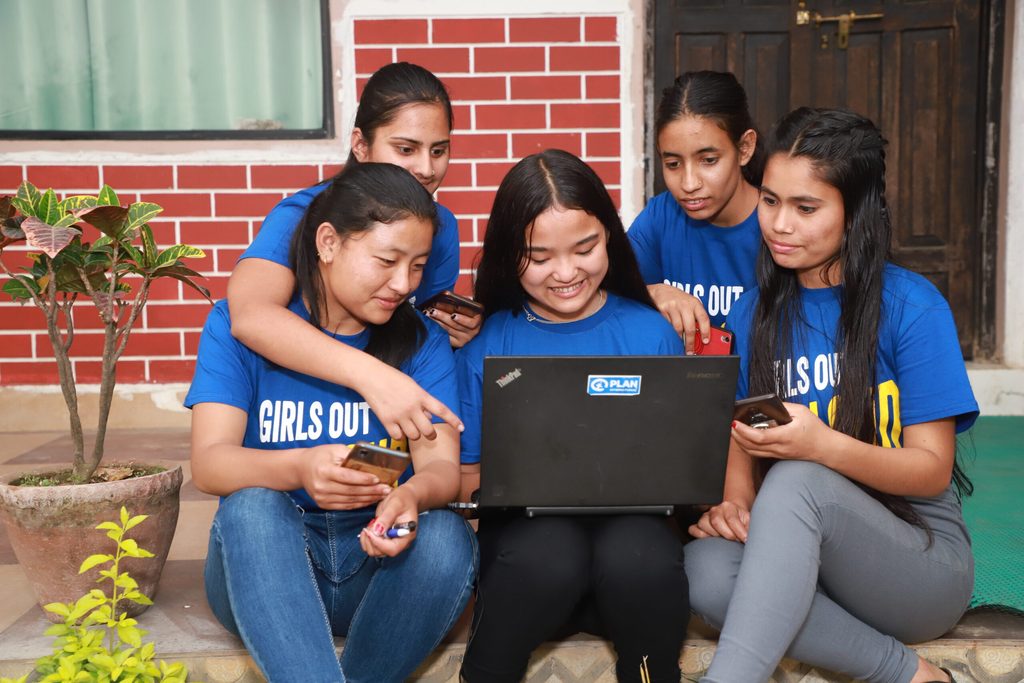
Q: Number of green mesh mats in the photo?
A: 1